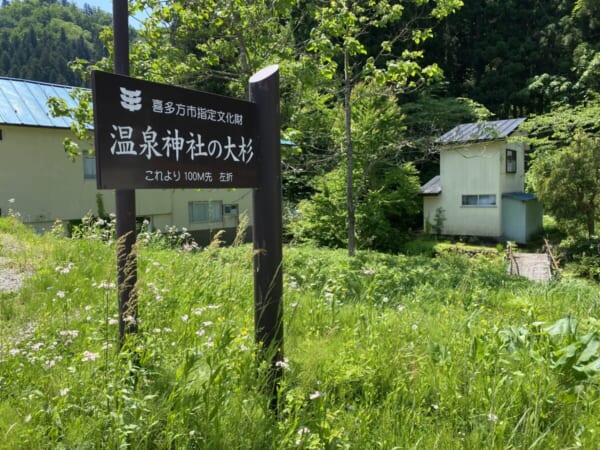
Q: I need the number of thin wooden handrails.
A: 2